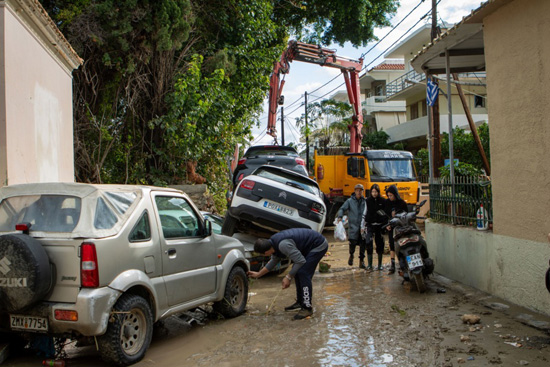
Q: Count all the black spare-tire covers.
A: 1